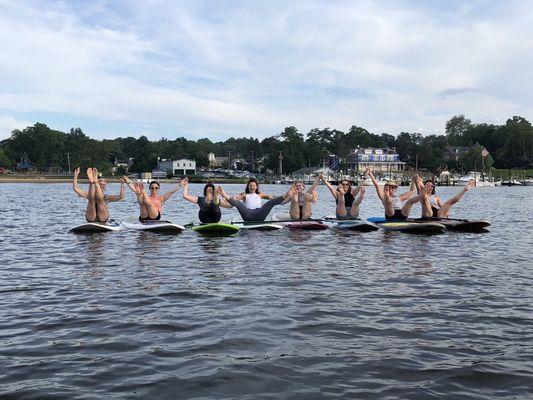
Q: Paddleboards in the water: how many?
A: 8